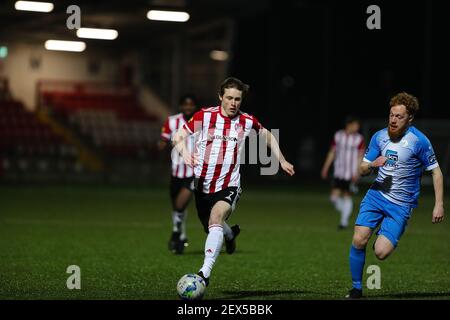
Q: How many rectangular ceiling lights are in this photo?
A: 4